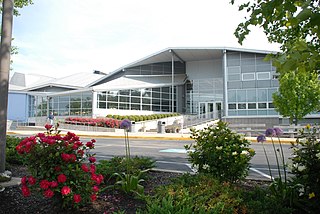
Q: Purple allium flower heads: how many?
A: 4